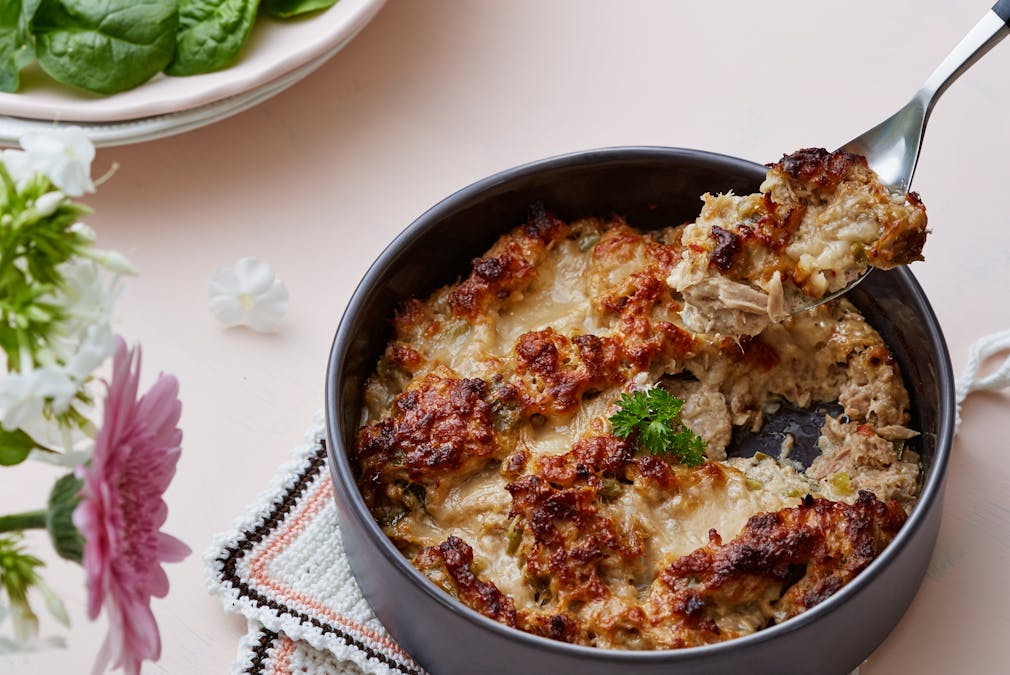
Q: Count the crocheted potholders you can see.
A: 2